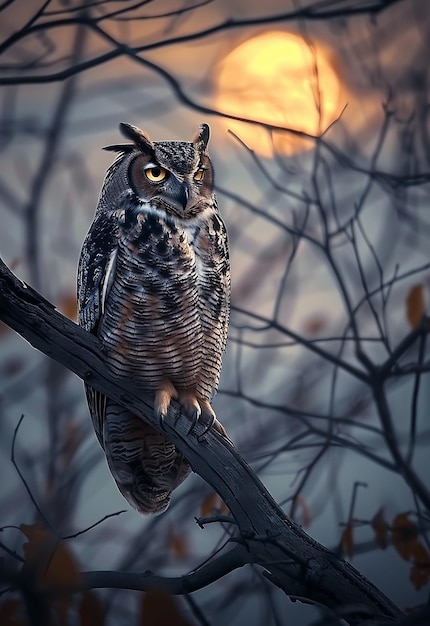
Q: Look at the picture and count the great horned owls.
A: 1